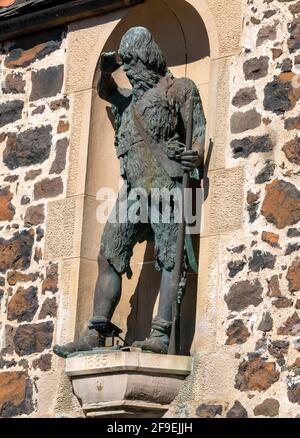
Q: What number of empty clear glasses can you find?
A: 0